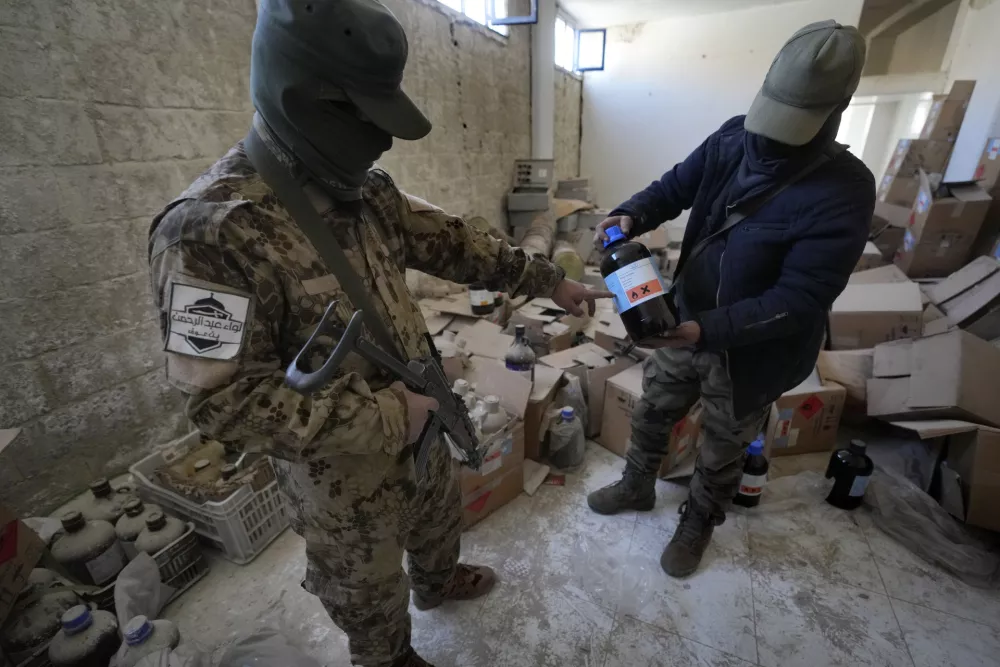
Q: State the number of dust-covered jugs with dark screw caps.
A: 4